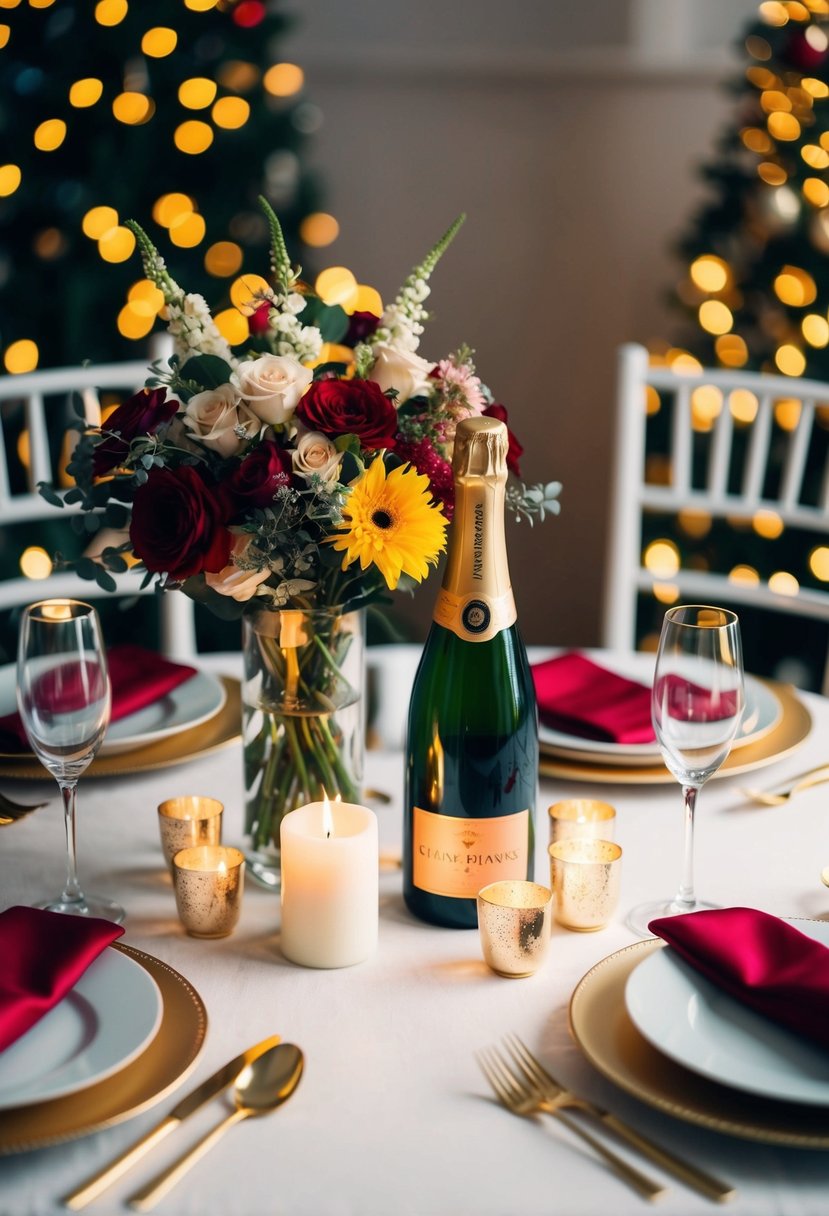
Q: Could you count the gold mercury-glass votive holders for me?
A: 5